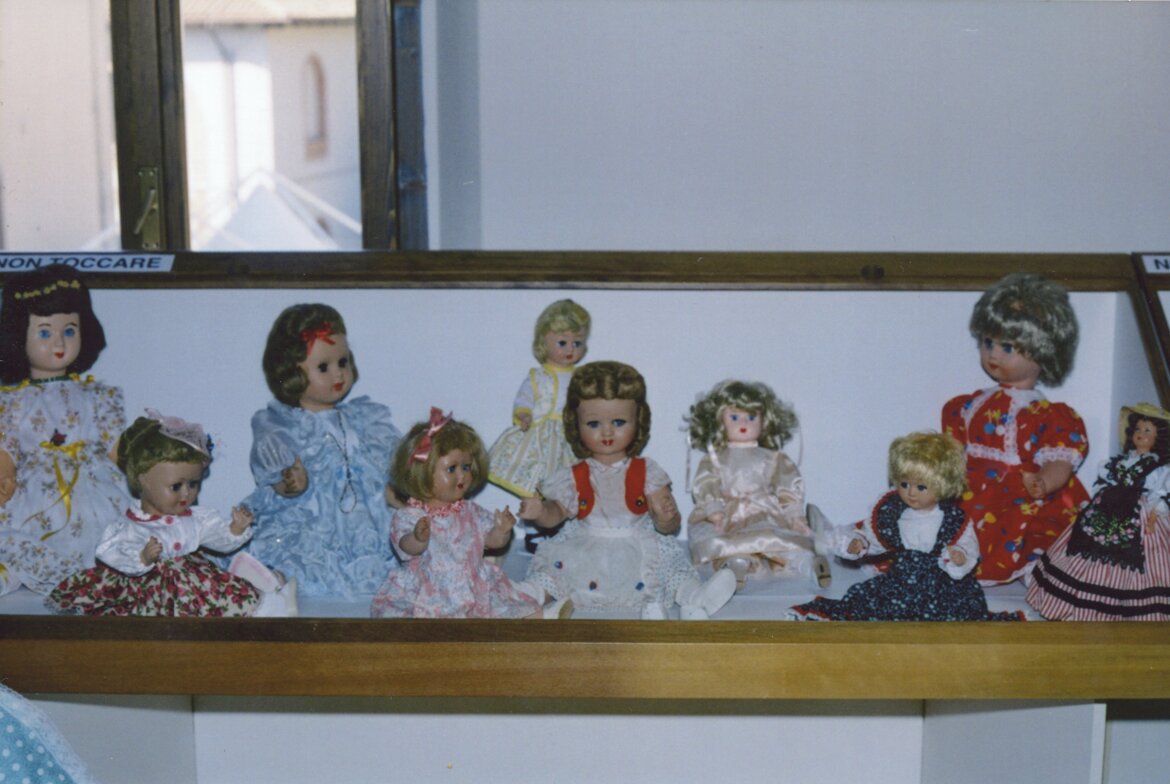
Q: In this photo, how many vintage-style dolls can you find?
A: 10